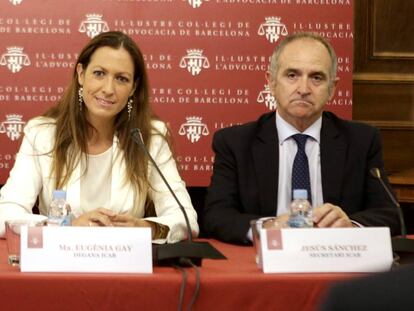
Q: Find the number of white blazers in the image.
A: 1